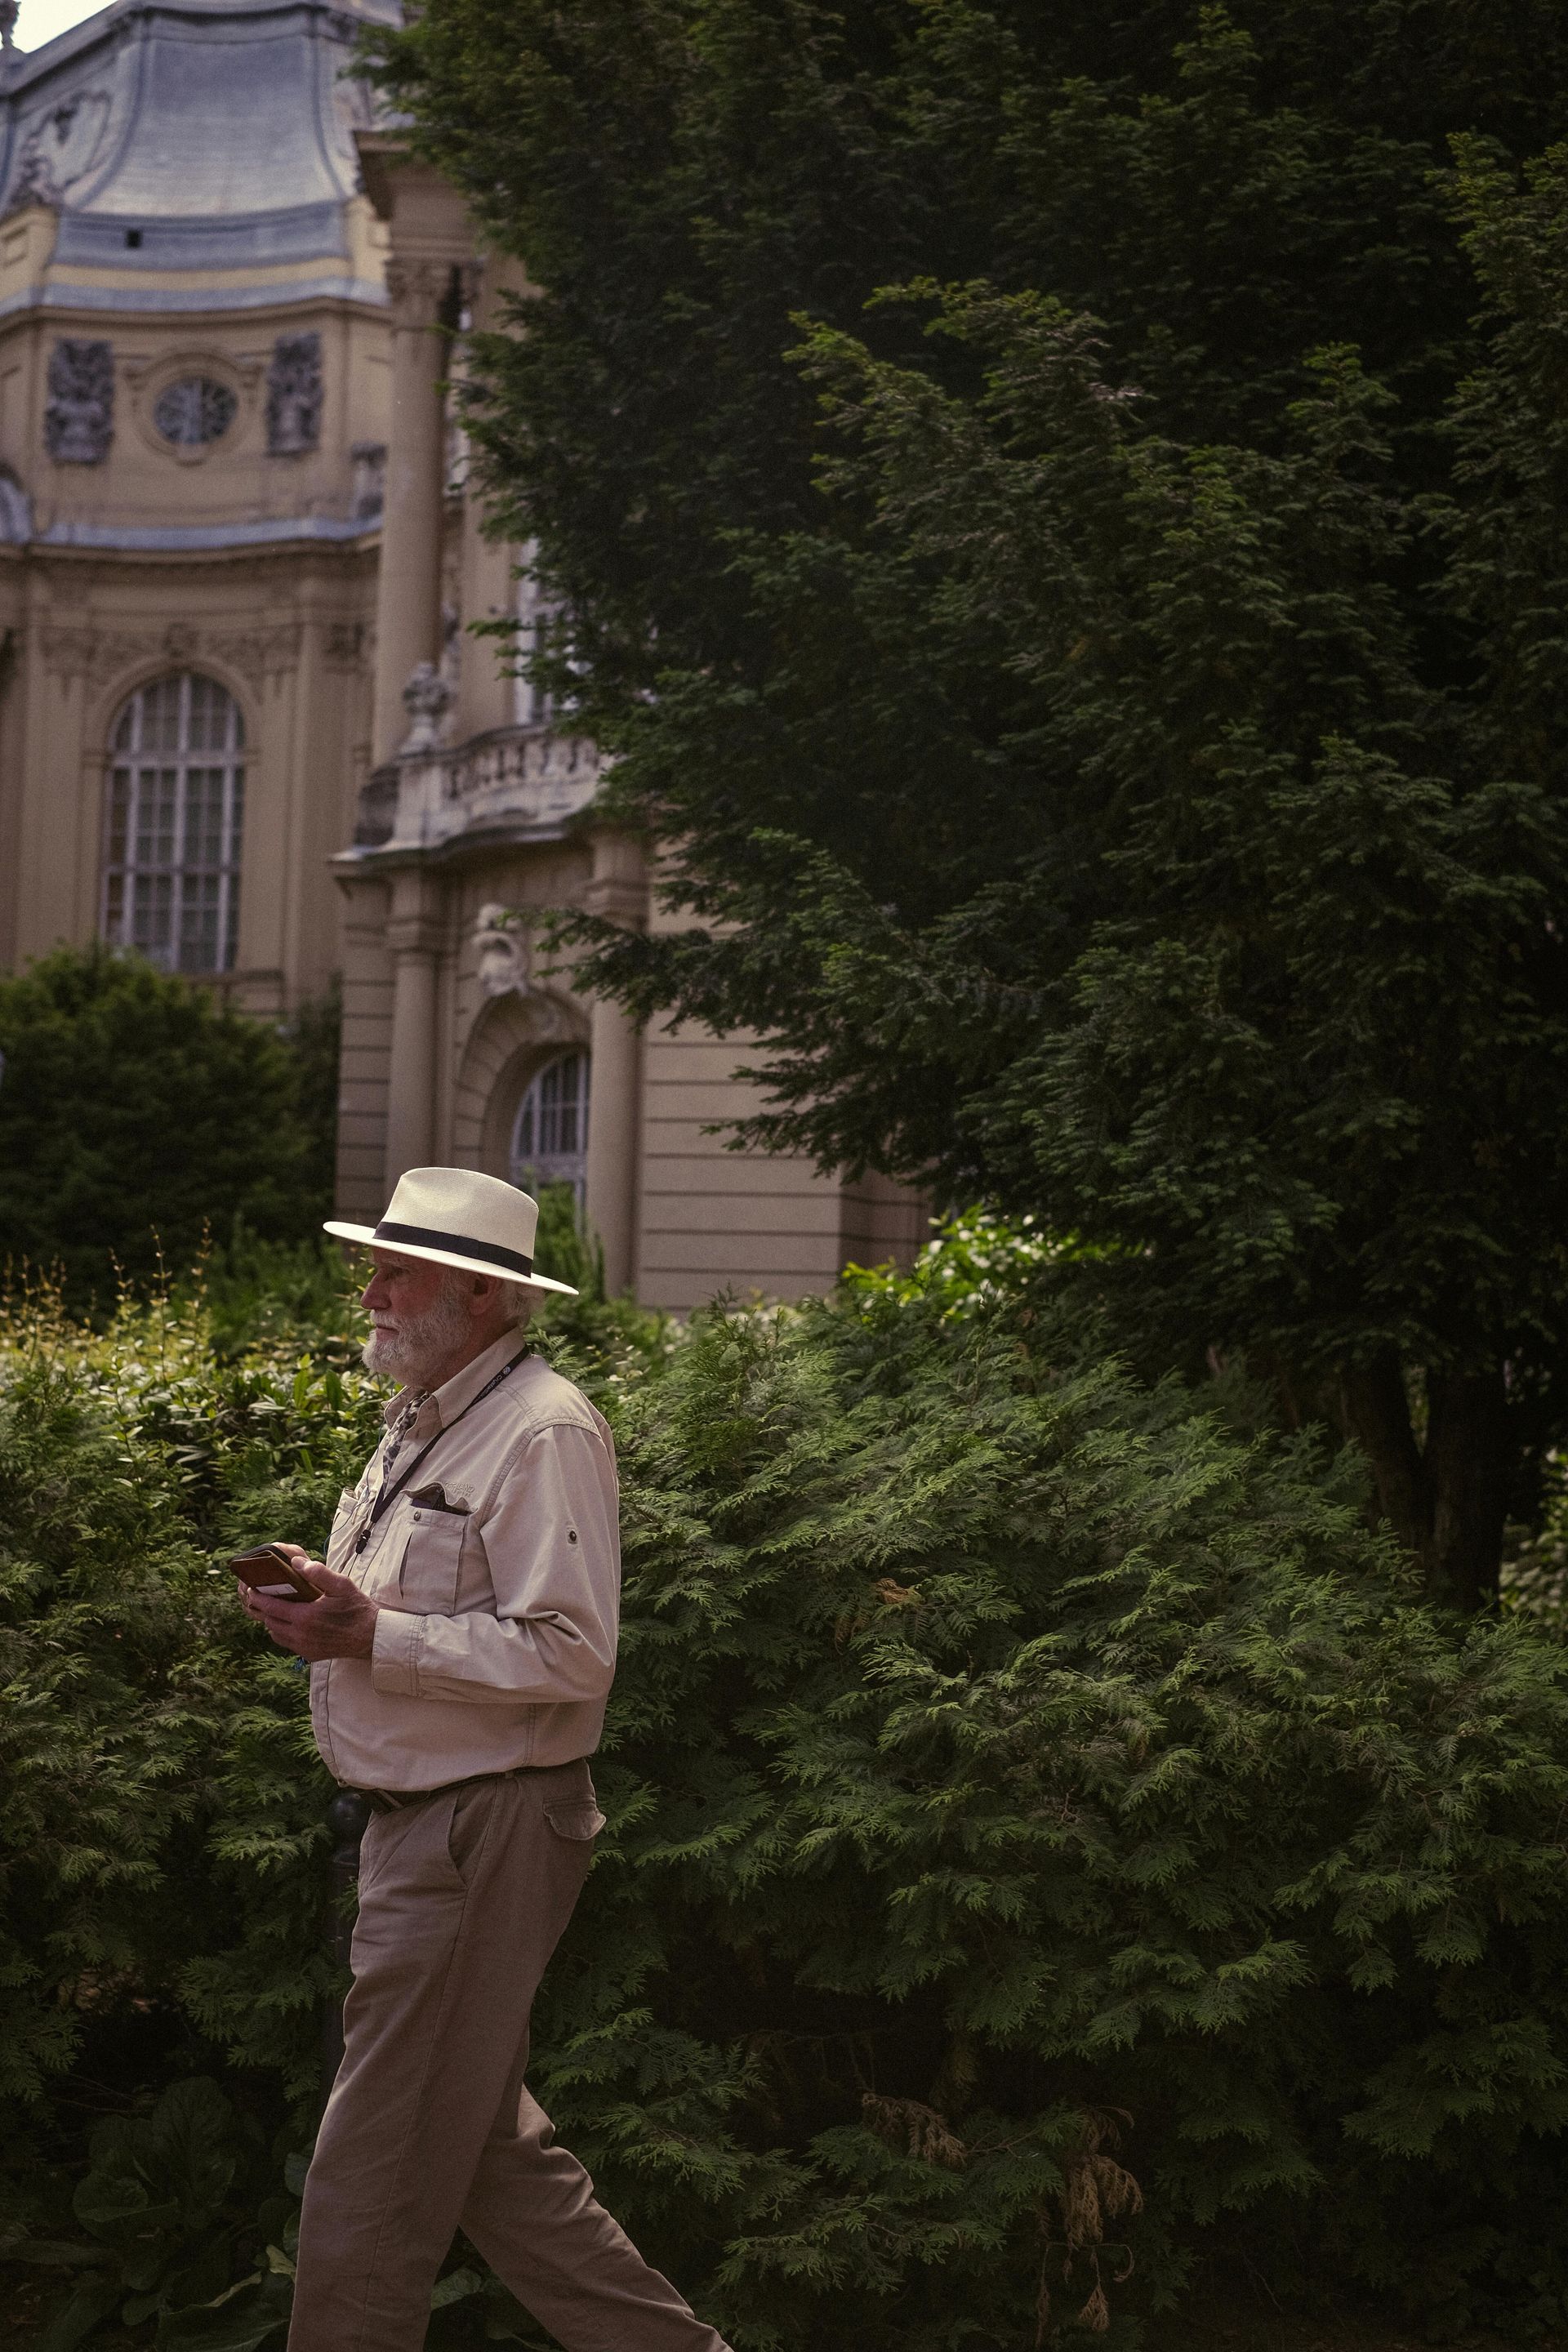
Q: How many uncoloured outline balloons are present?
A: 0